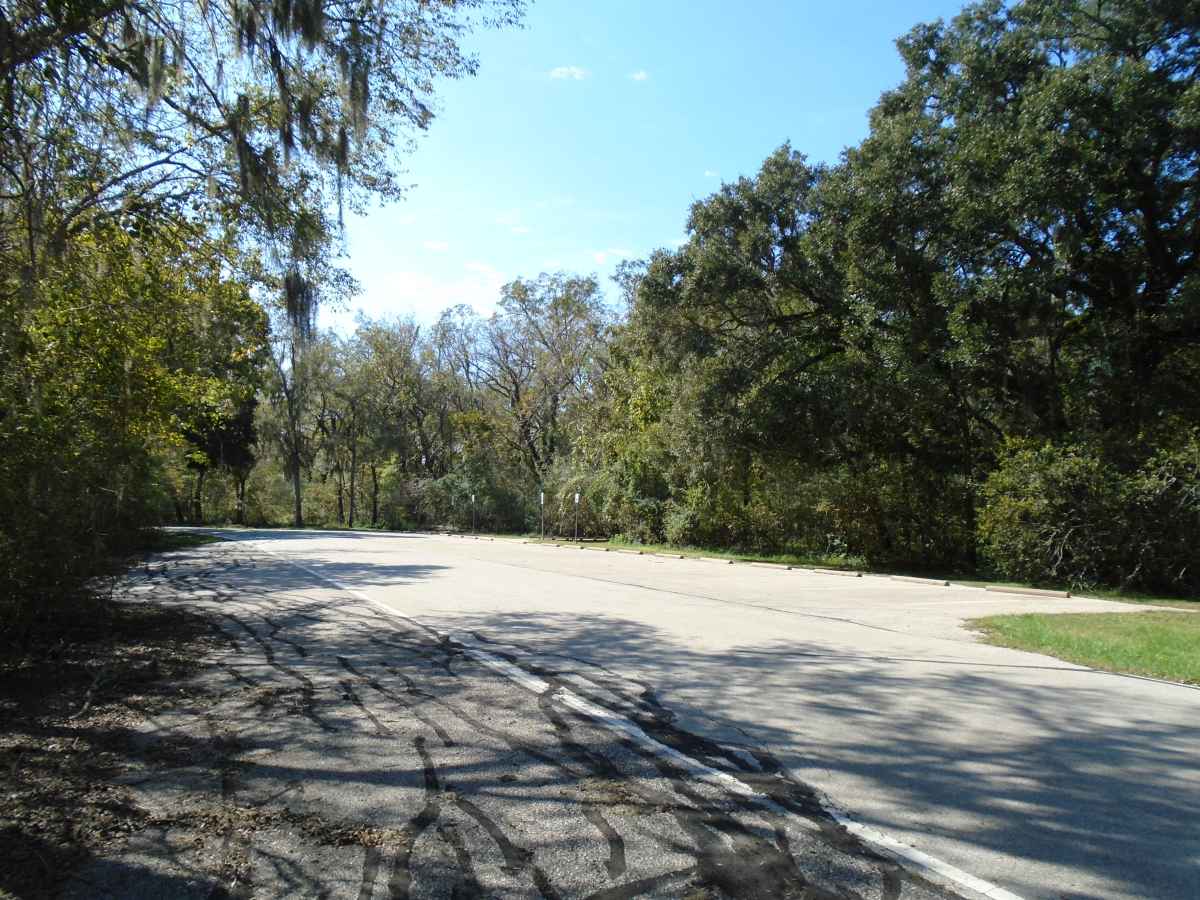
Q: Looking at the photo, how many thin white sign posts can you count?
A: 3